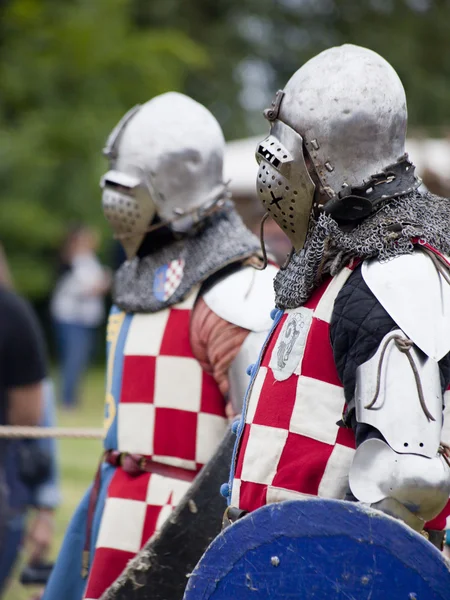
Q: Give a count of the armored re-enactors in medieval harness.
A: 2